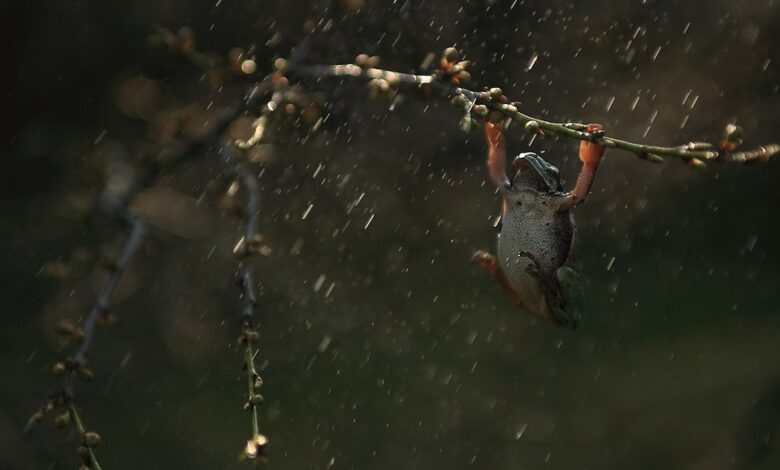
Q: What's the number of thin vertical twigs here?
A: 2